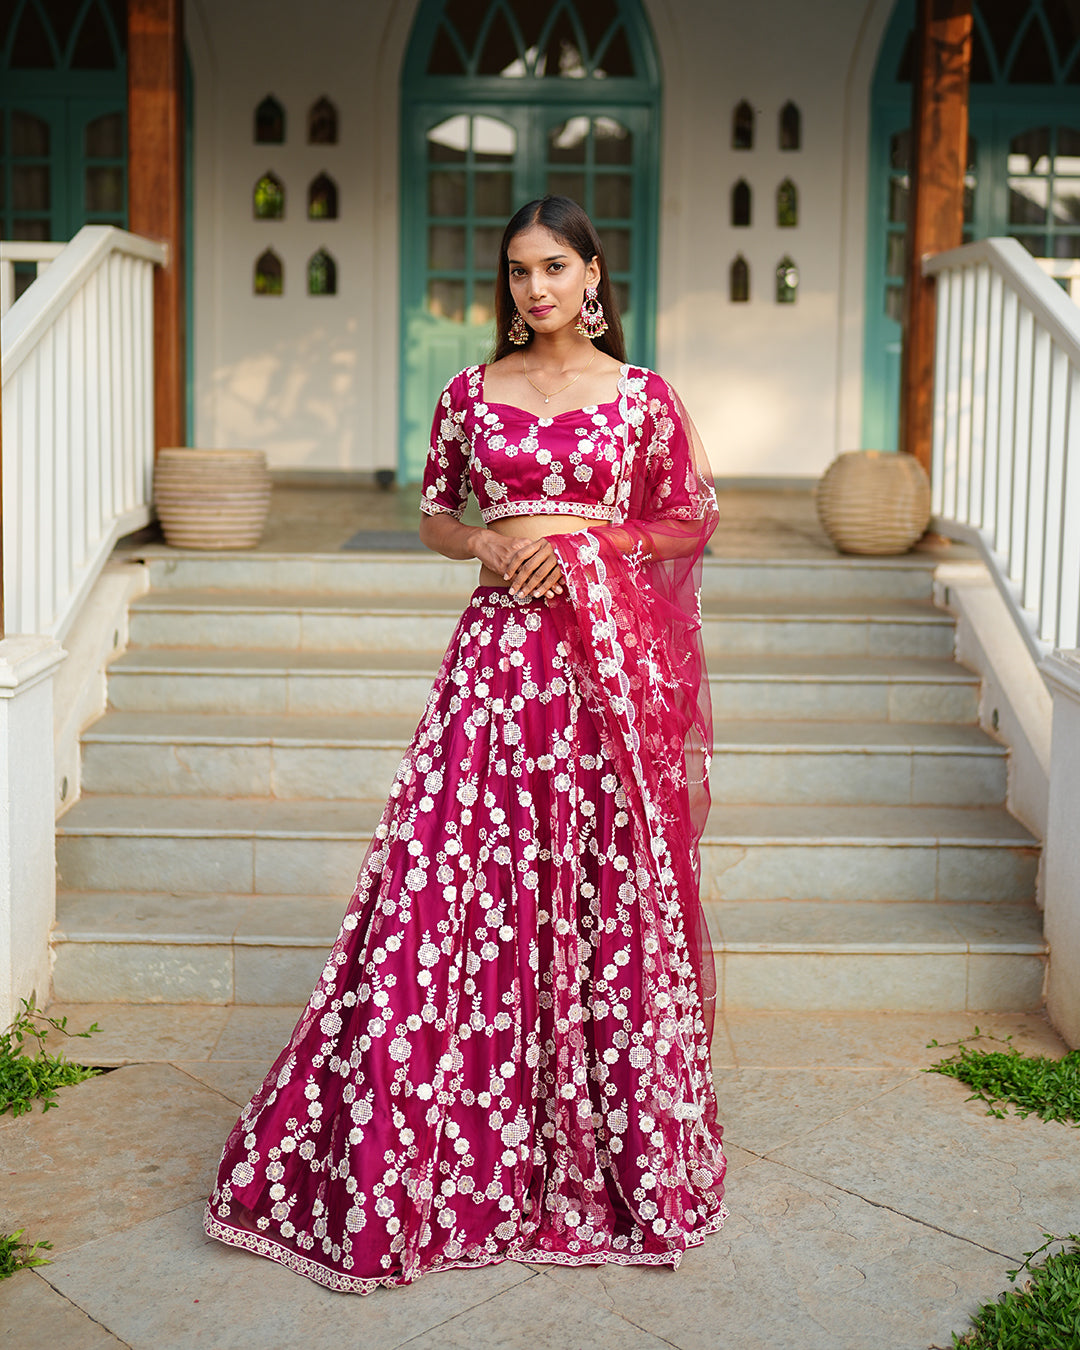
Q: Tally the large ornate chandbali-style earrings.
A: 2